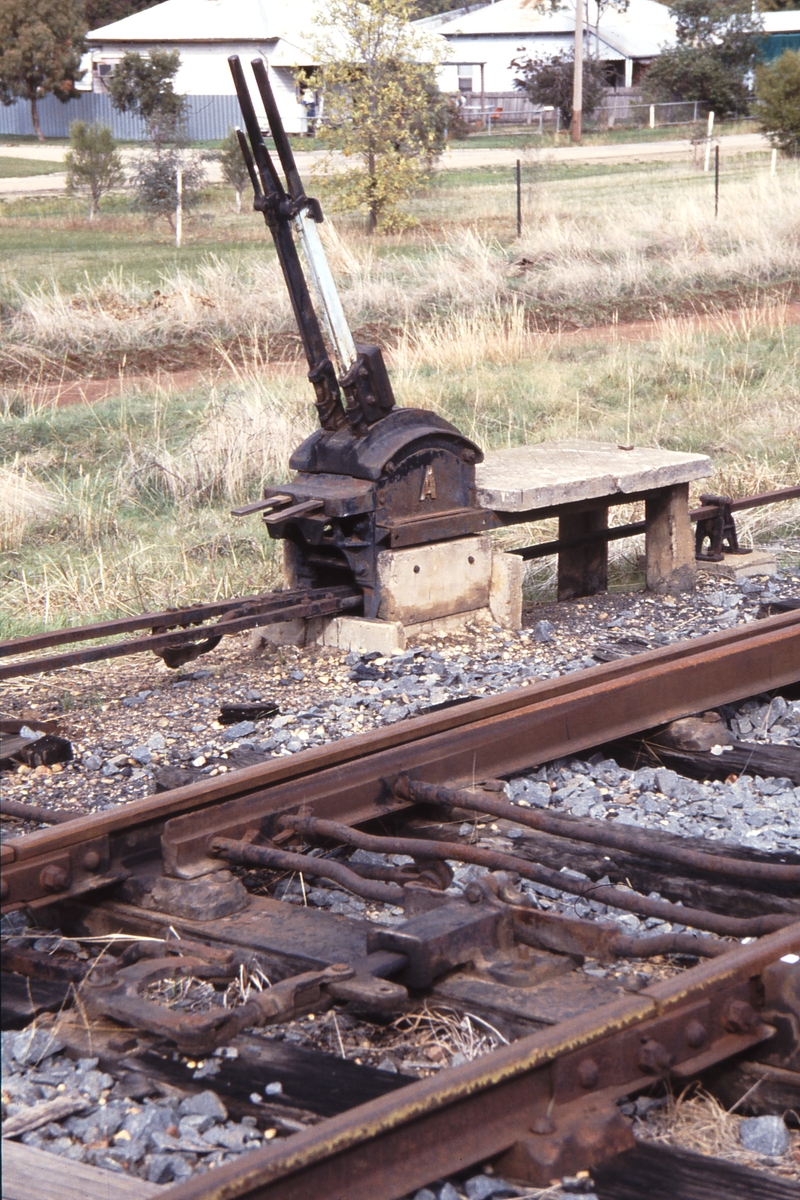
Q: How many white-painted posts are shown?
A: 4